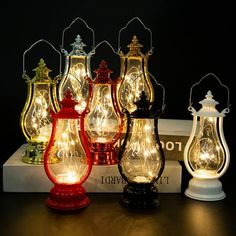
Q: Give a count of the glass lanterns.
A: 7